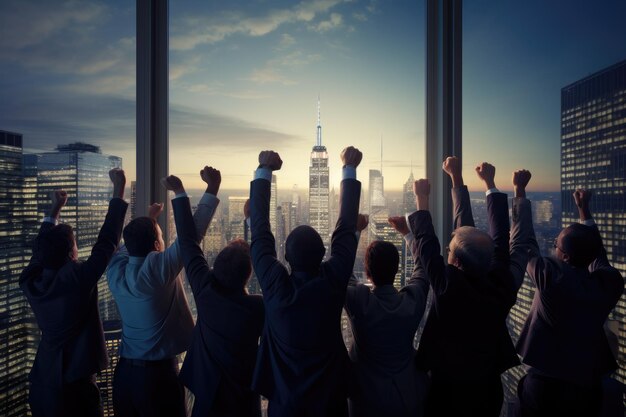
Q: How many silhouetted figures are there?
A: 7